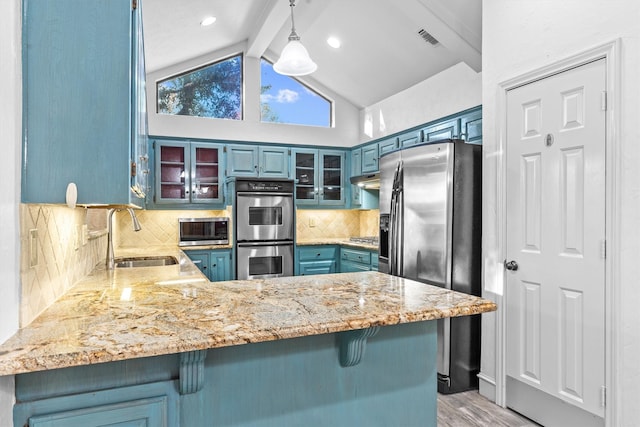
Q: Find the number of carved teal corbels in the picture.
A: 2